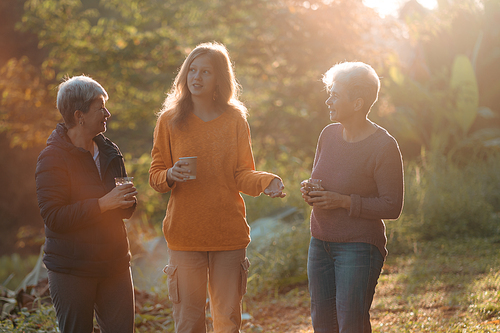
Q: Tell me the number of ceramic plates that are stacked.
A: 0